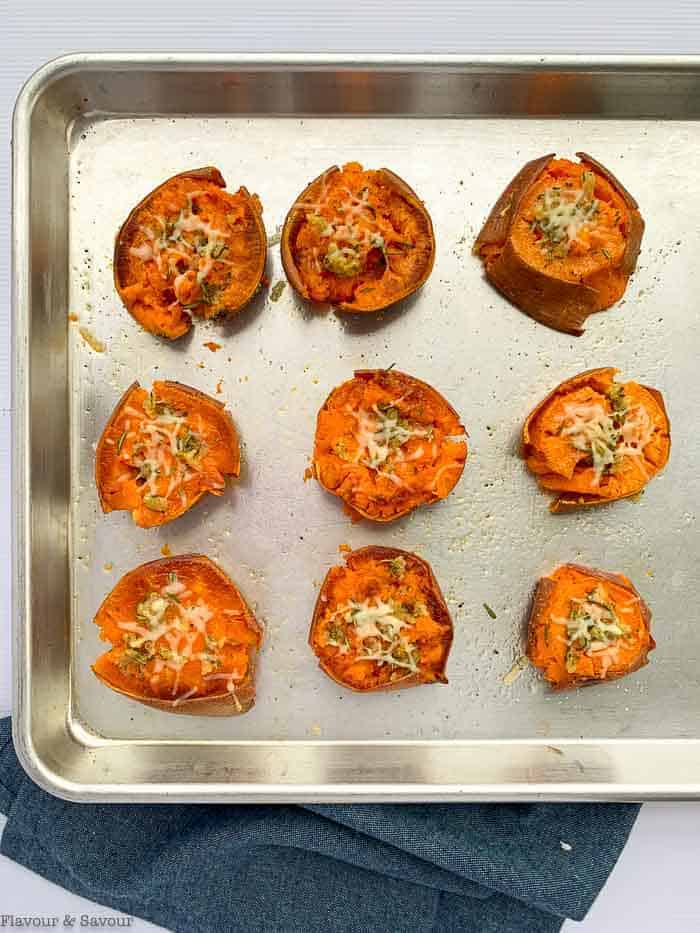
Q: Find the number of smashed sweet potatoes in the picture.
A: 9